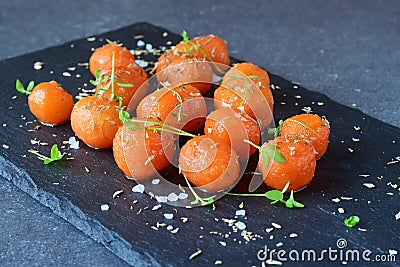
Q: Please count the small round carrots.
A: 14